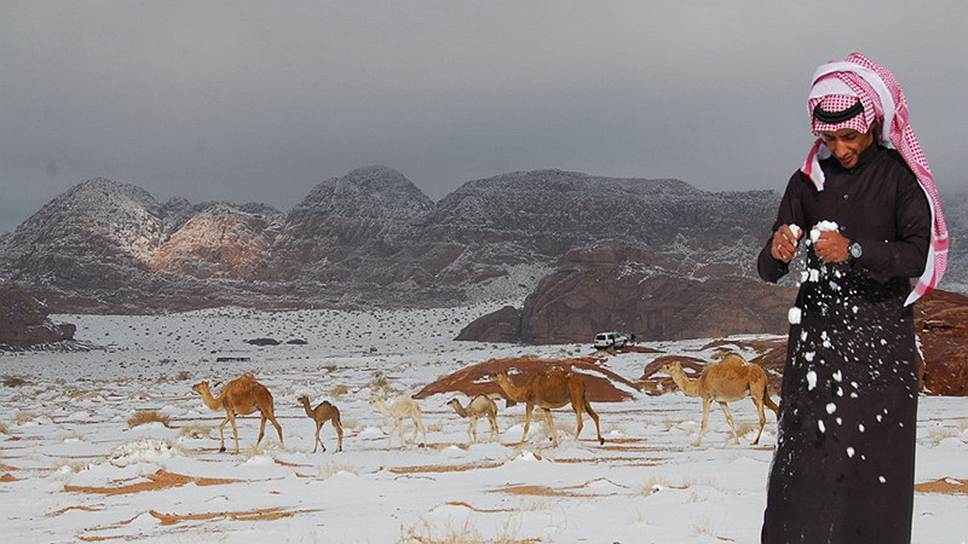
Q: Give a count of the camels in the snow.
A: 6